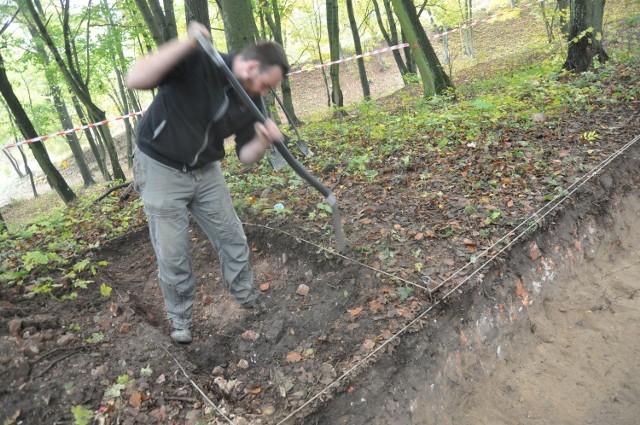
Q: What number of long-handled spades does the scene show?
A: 3